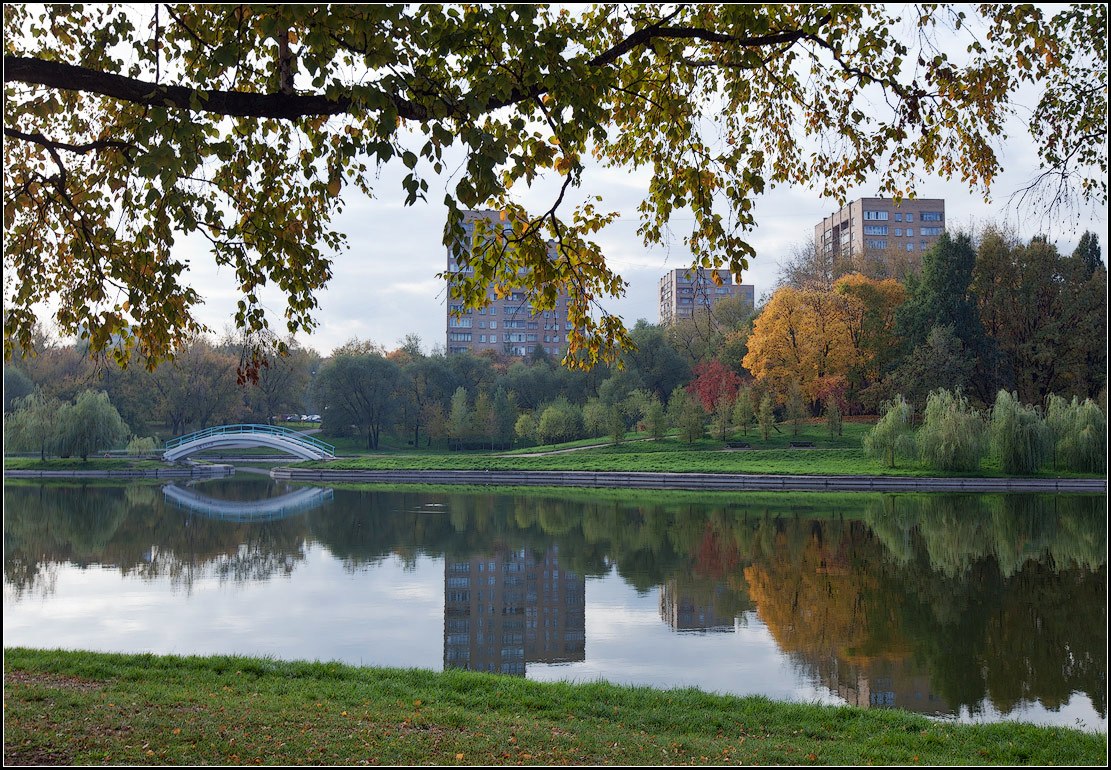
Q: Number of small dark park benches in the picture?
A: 2